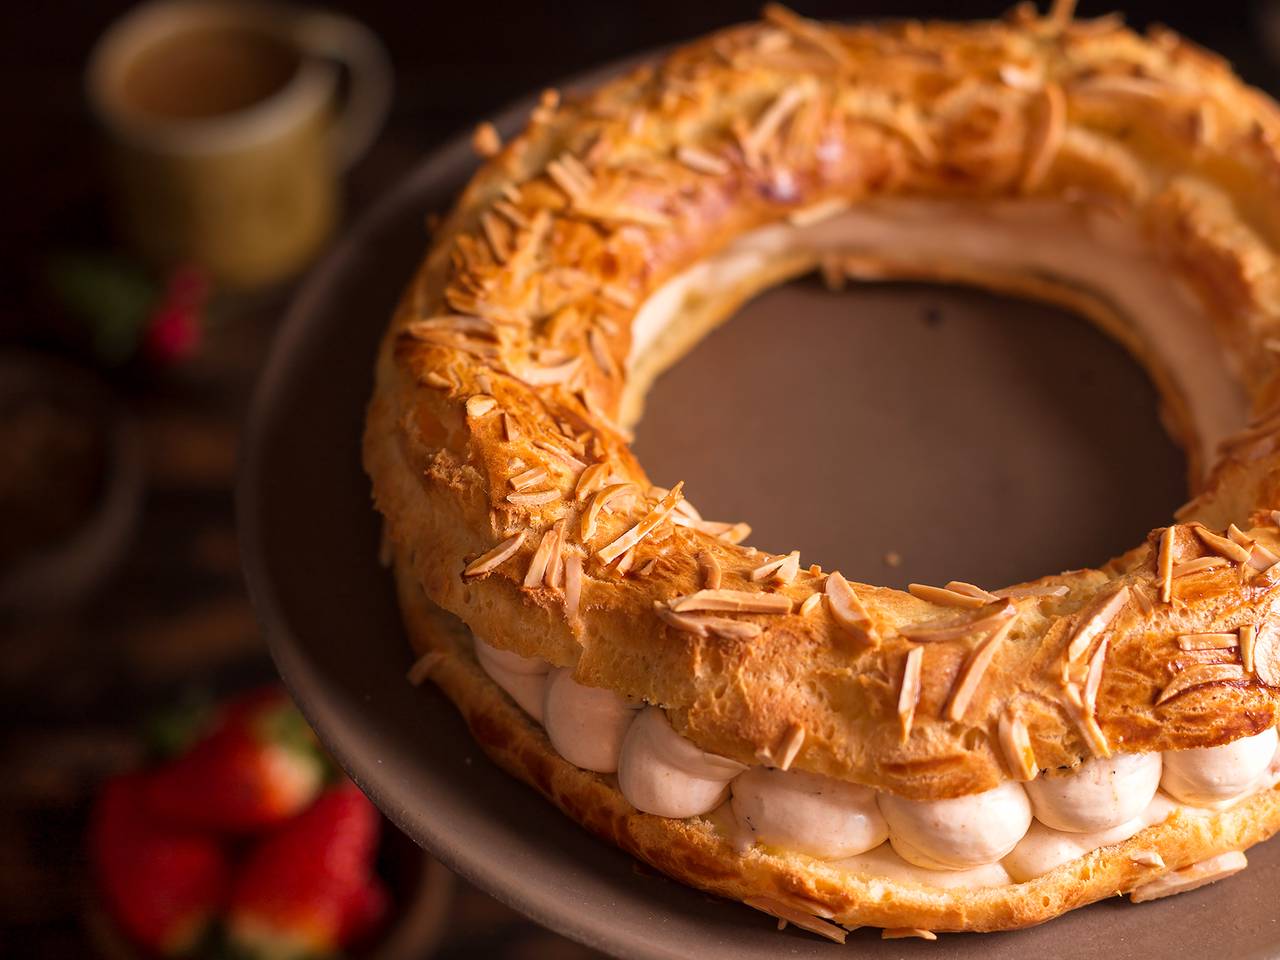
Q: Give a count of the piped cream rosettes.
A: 7